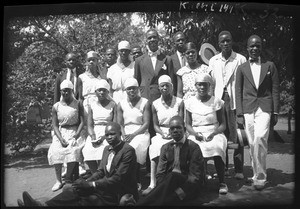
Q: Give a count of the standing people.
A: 10